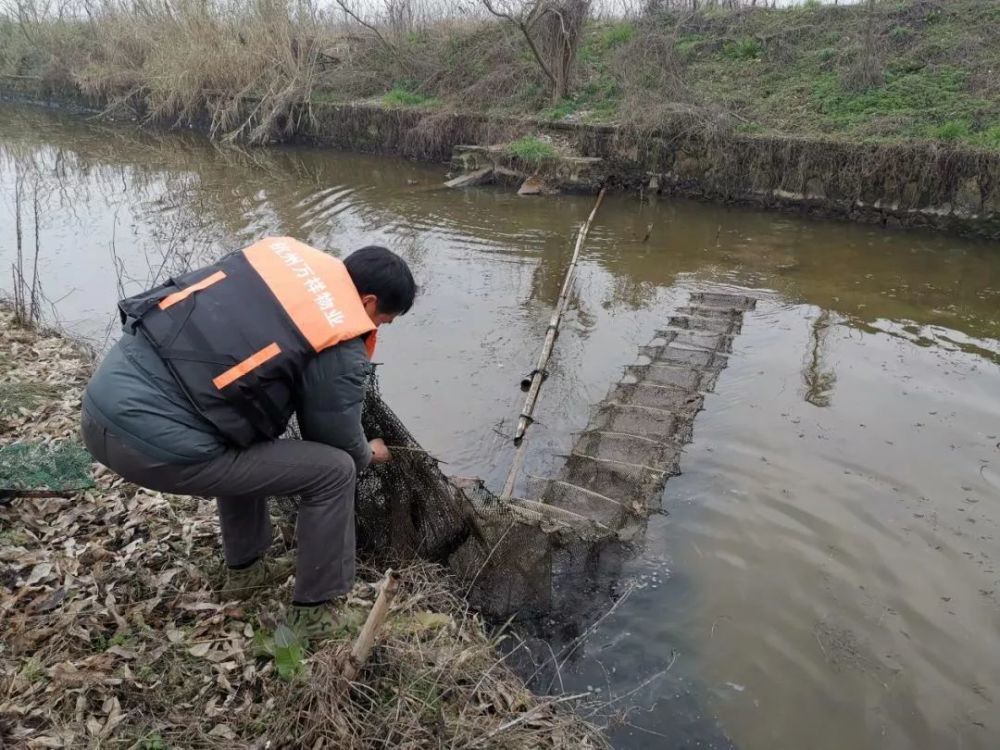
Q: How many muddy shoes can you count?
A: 2